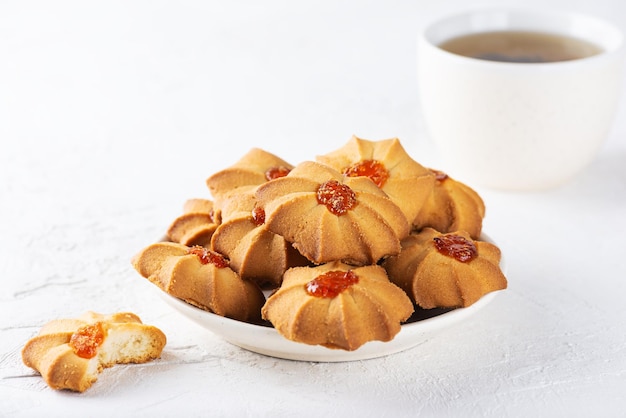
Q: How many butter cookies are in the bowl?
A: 9